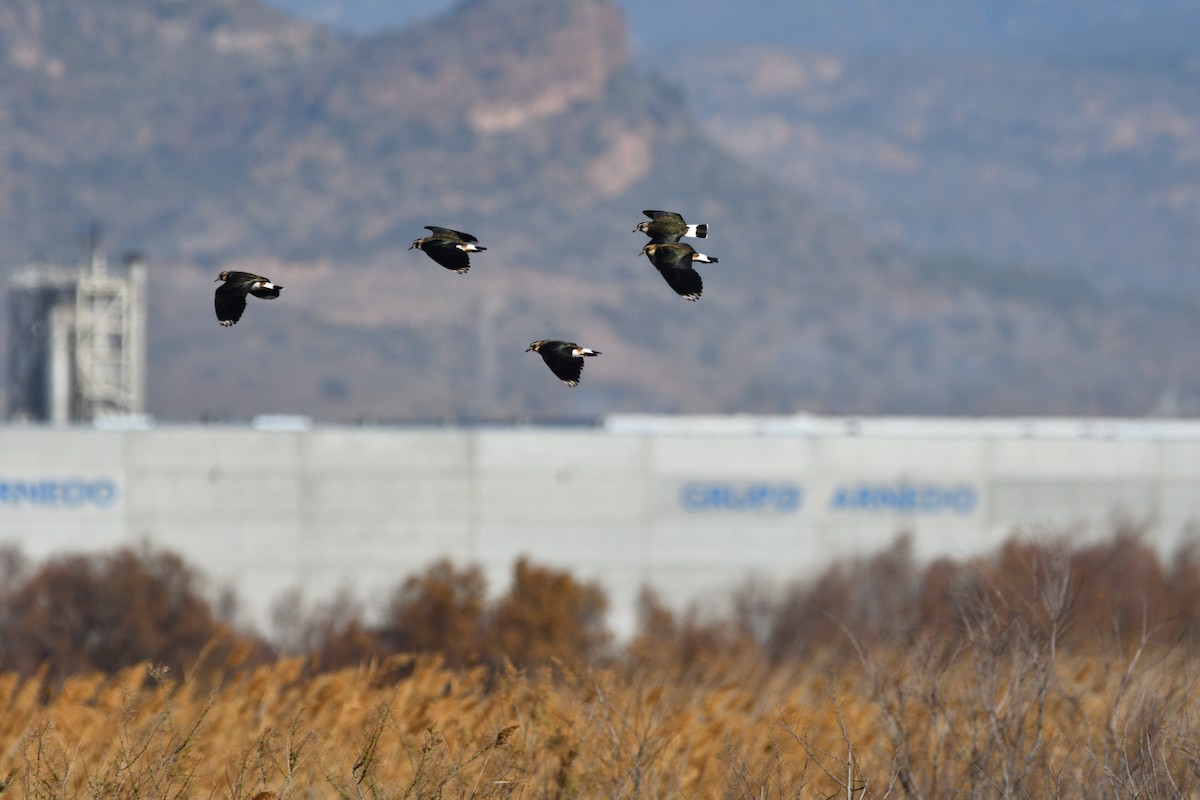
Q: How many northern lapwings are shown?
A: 5